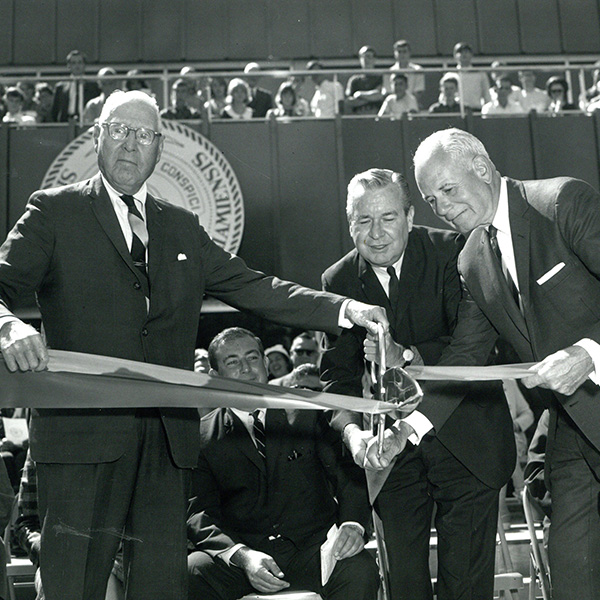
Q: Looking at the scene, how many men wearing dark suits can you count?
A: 4